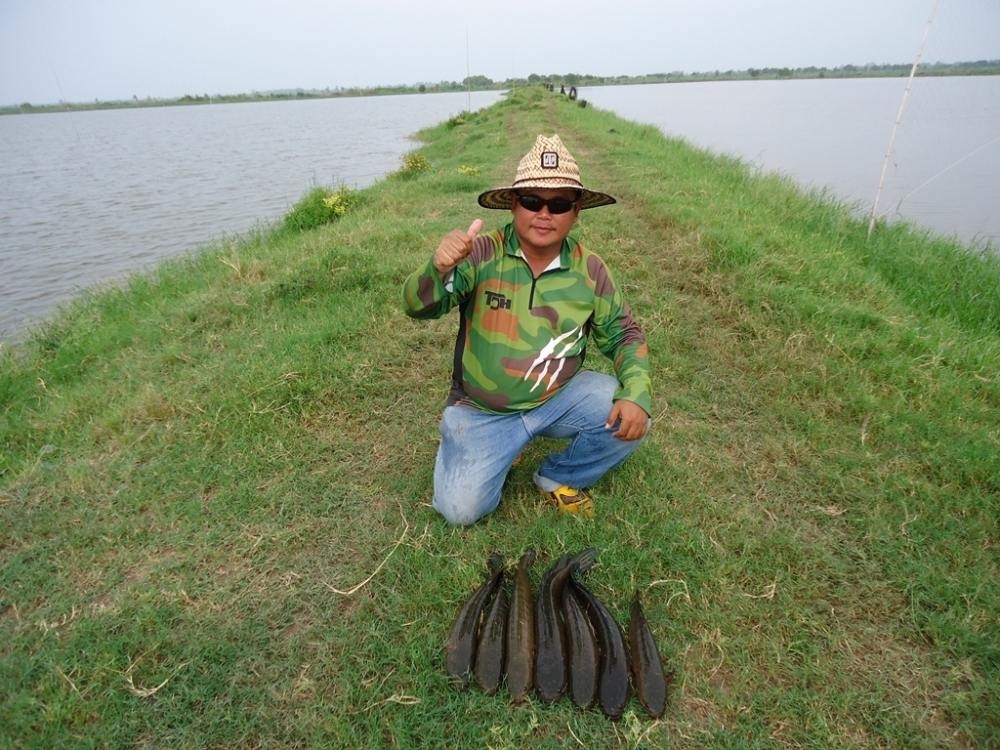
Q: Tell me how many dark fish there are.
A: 7